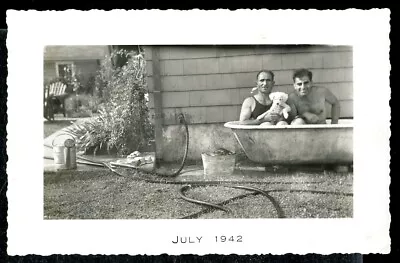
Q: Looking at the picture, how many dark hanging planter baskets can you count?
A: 0